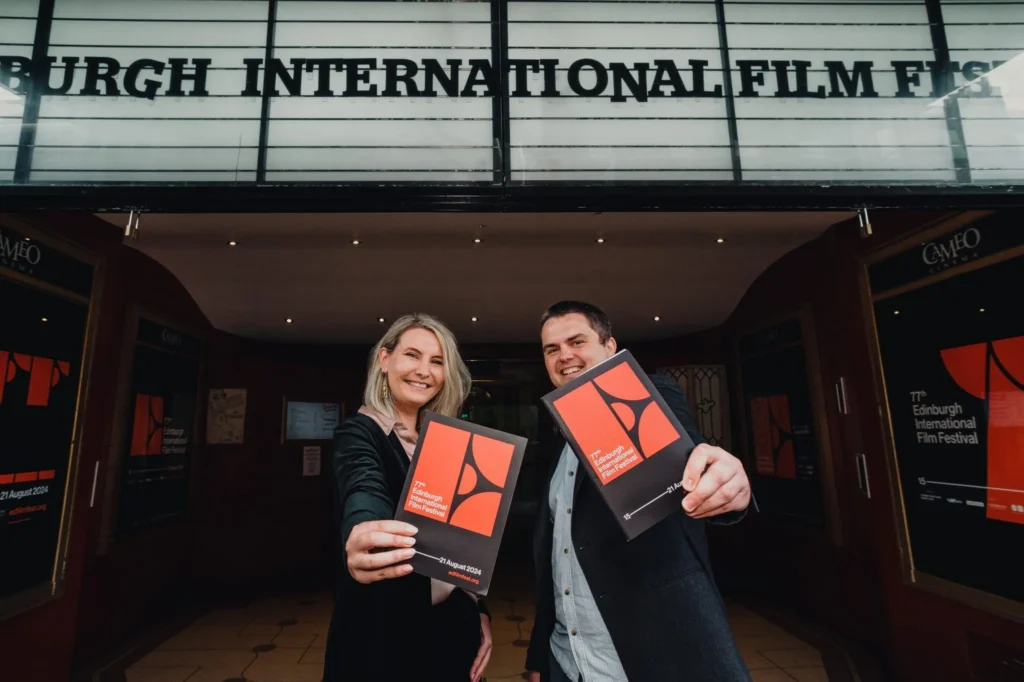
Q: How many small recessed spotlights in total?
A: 9